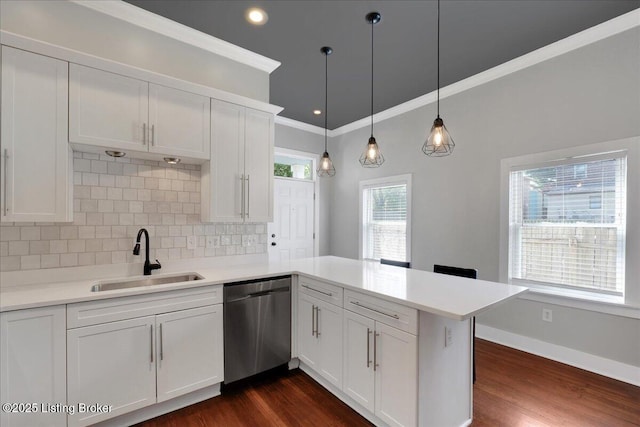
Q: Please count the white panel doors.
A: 1